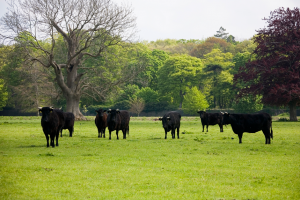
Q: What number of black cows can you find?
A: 7